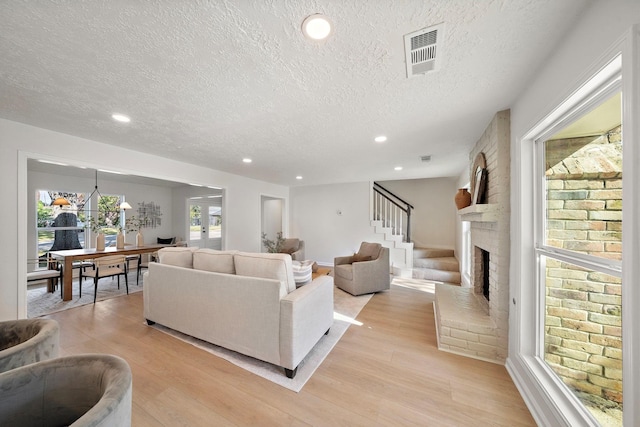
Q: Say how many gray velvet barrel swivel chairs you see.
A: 2